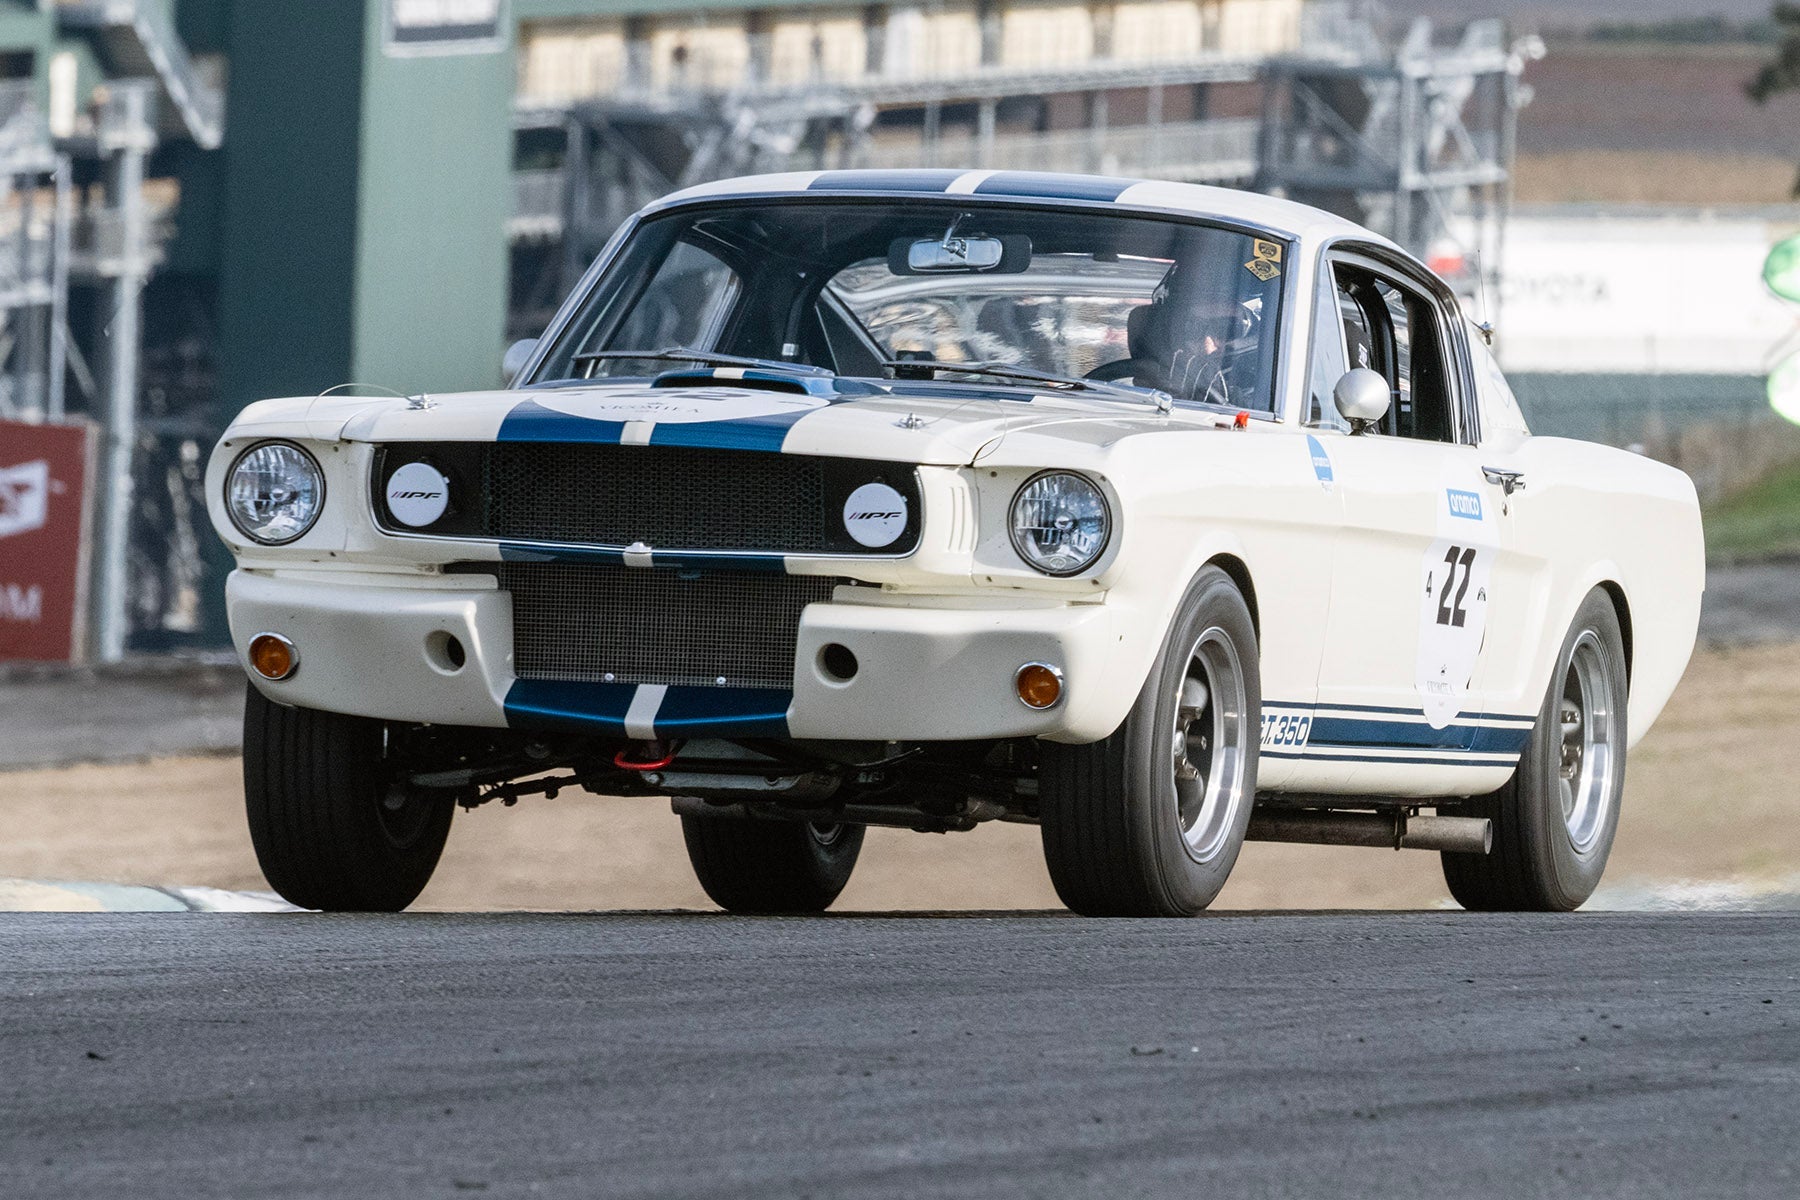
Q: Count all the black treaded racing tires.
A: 4